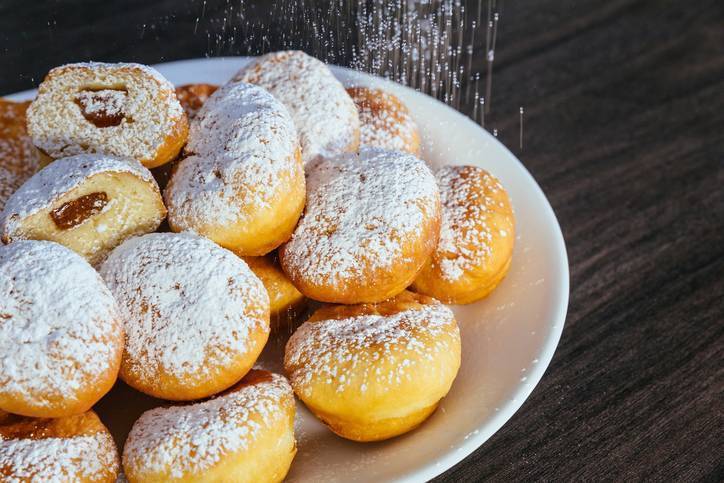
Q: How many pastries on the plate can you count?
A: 15